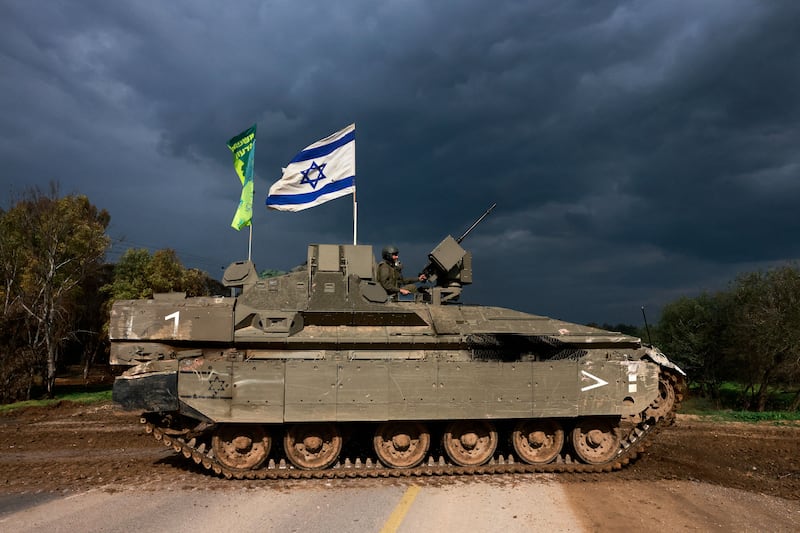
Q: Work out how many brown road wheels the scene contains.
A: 6